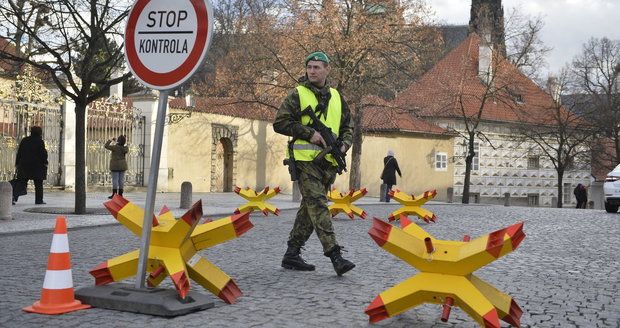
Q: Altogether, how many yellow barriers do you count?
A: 5